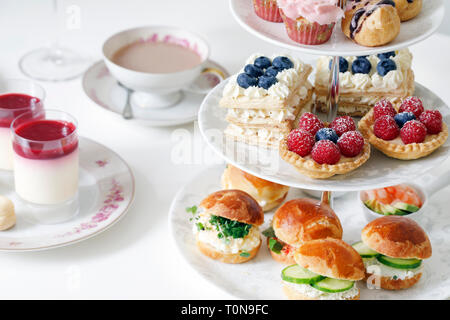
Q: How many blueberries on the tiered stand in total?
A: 13